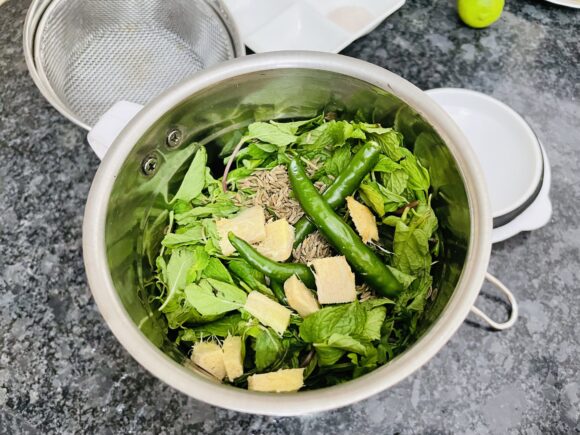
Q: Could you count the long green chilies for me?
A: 3